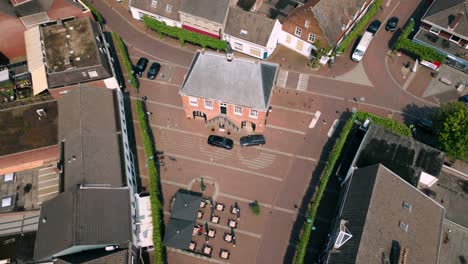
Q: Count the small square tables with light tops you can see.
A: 12